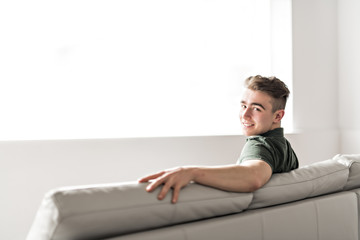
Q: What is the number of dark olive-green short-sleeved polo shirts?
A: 1